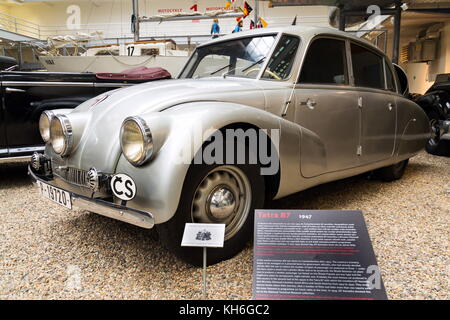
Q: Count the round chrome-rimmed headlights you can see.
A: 3